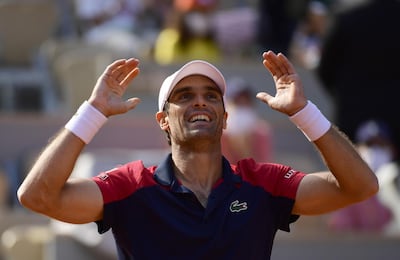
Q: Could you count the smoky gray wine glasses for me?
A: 0